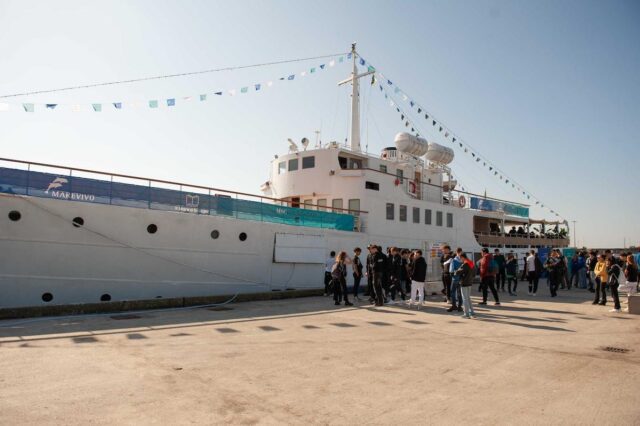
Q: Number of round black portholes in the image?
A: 7